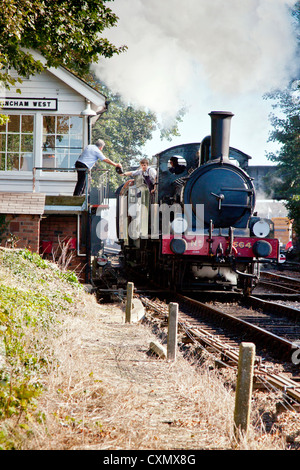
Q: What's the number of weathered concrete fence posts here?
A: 3